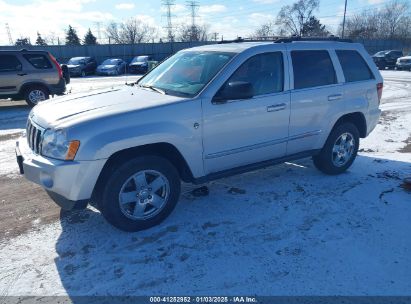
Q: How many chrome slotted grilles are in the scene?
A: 1